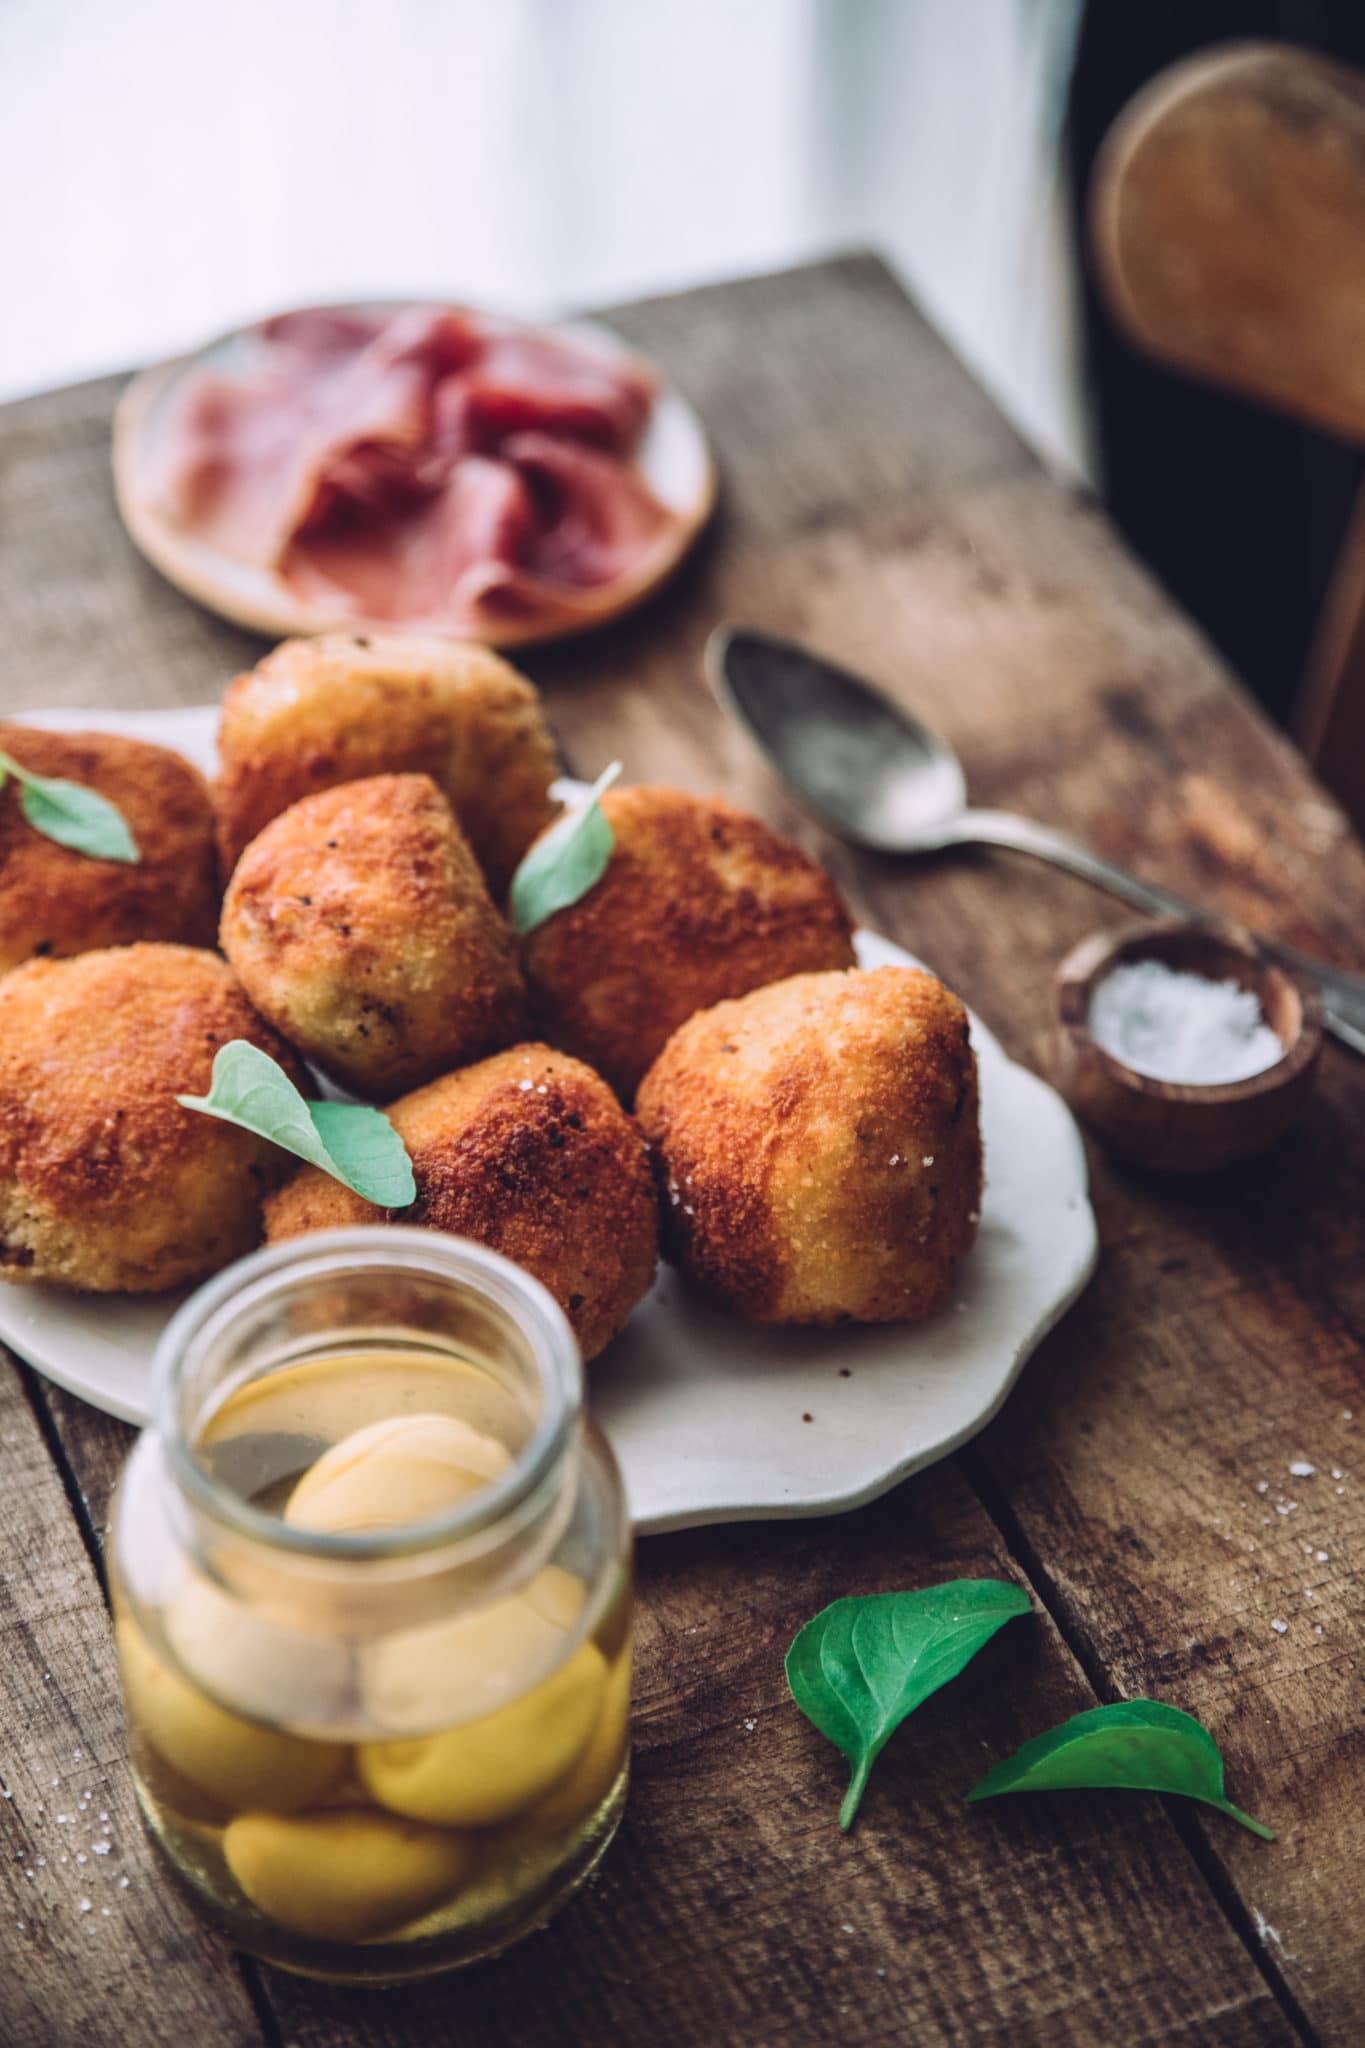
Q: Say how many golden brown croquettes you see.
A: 7